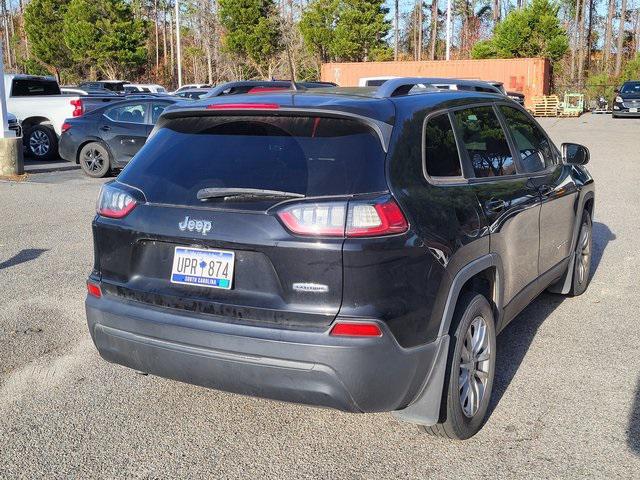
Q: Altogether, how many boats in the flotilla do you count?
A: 0